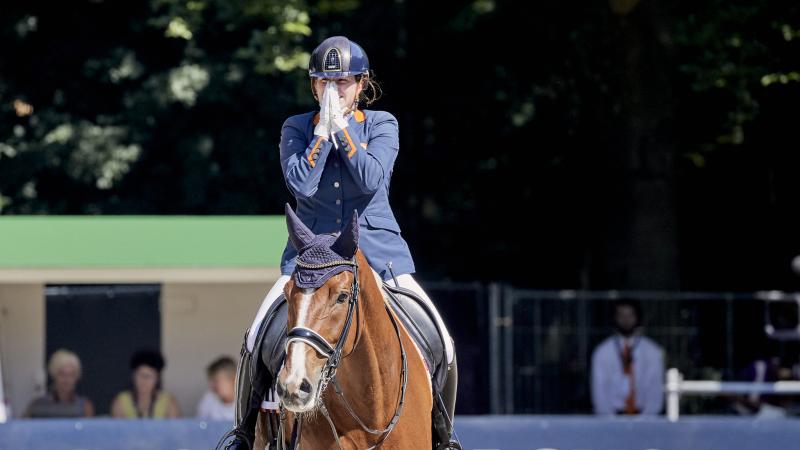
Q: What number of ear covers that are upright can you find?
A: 2